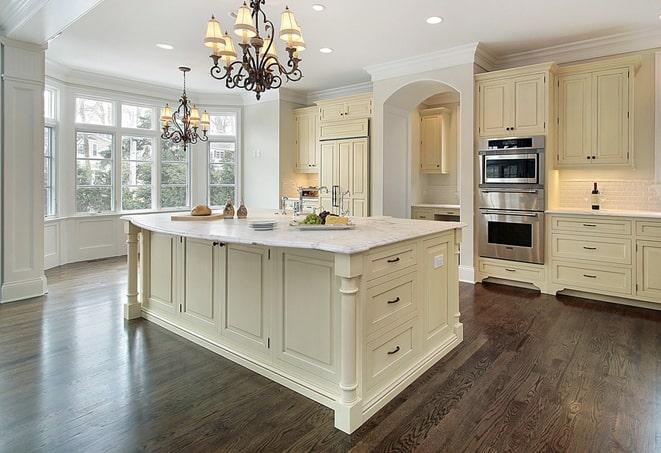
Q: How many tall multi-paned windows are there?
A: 5